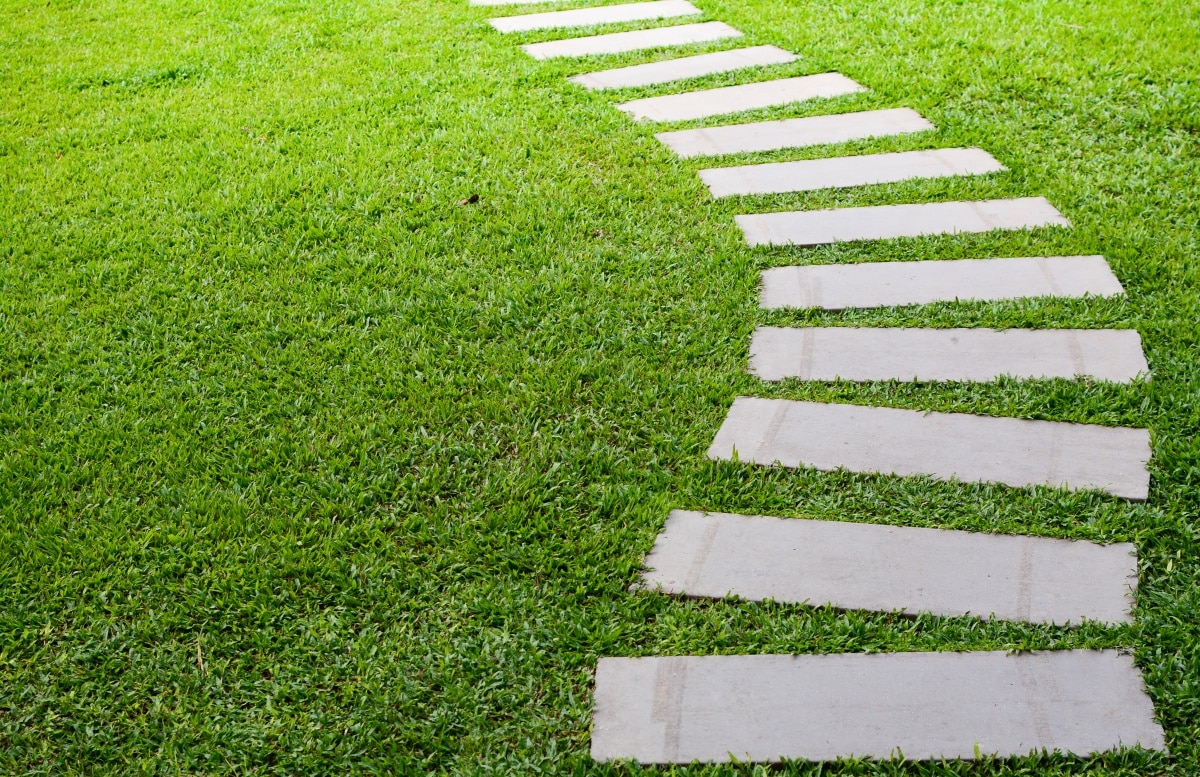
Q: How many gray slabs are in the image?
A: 13